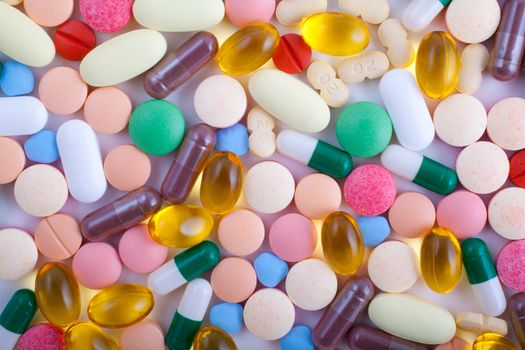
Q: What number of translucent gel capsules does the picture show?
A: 12